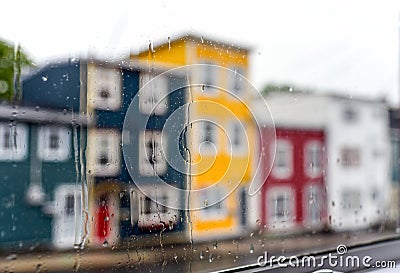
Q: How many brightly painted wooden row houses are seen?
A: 5